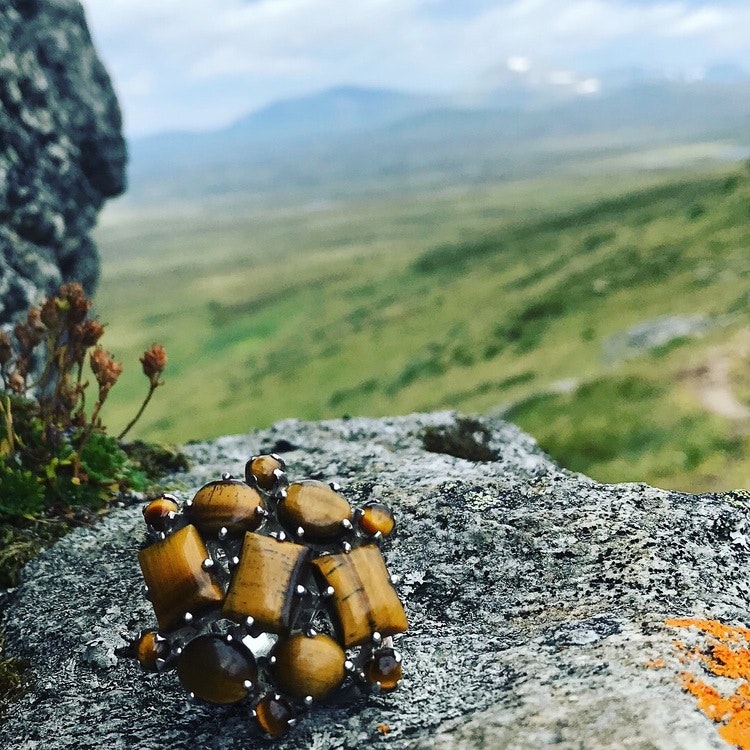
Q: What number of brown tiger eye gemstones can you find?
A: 13